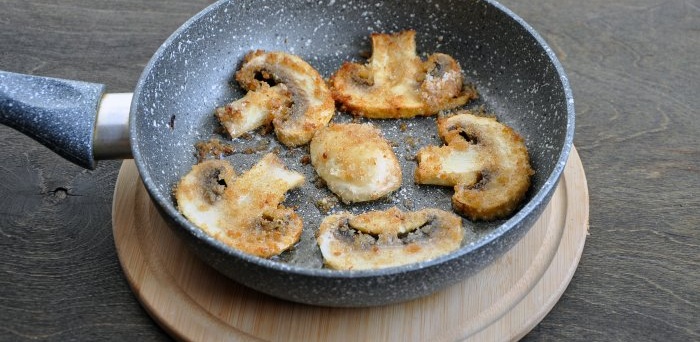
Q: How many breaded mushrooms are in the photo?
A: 6